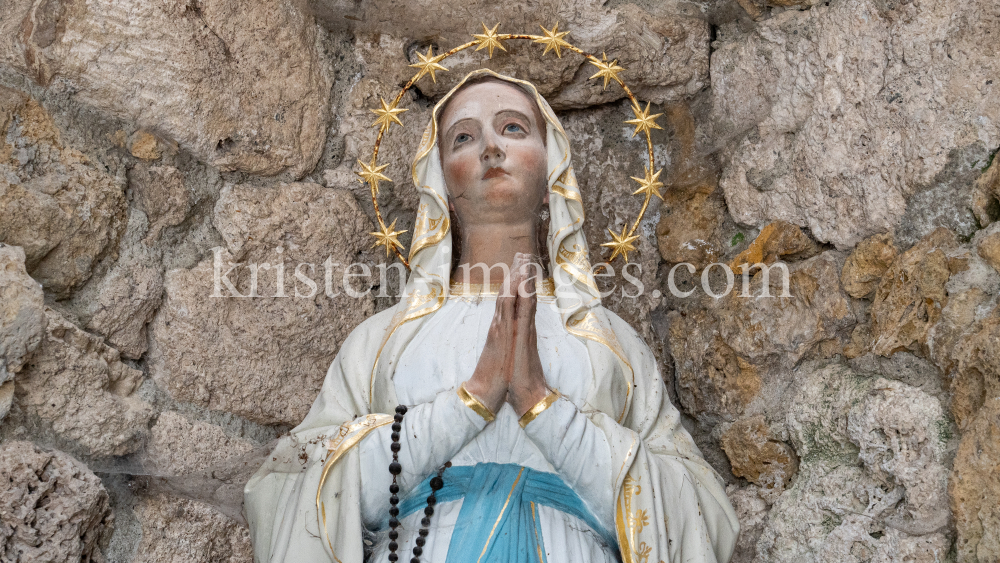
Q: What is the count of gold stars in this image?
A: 10